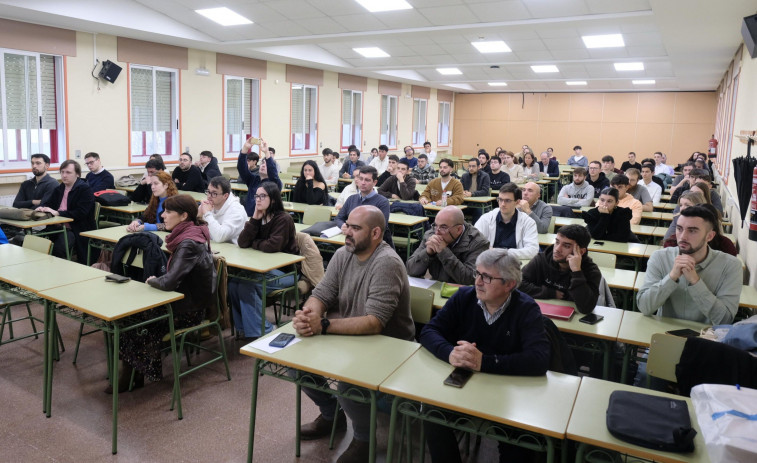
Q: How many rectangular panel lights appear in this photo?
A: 11